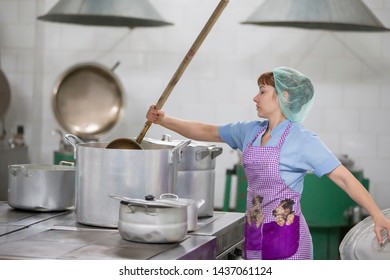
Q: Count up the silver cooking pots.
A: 5